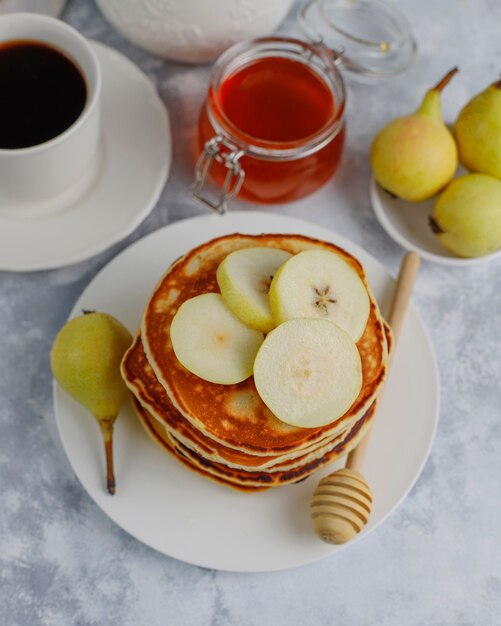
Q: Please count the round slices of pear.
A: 4